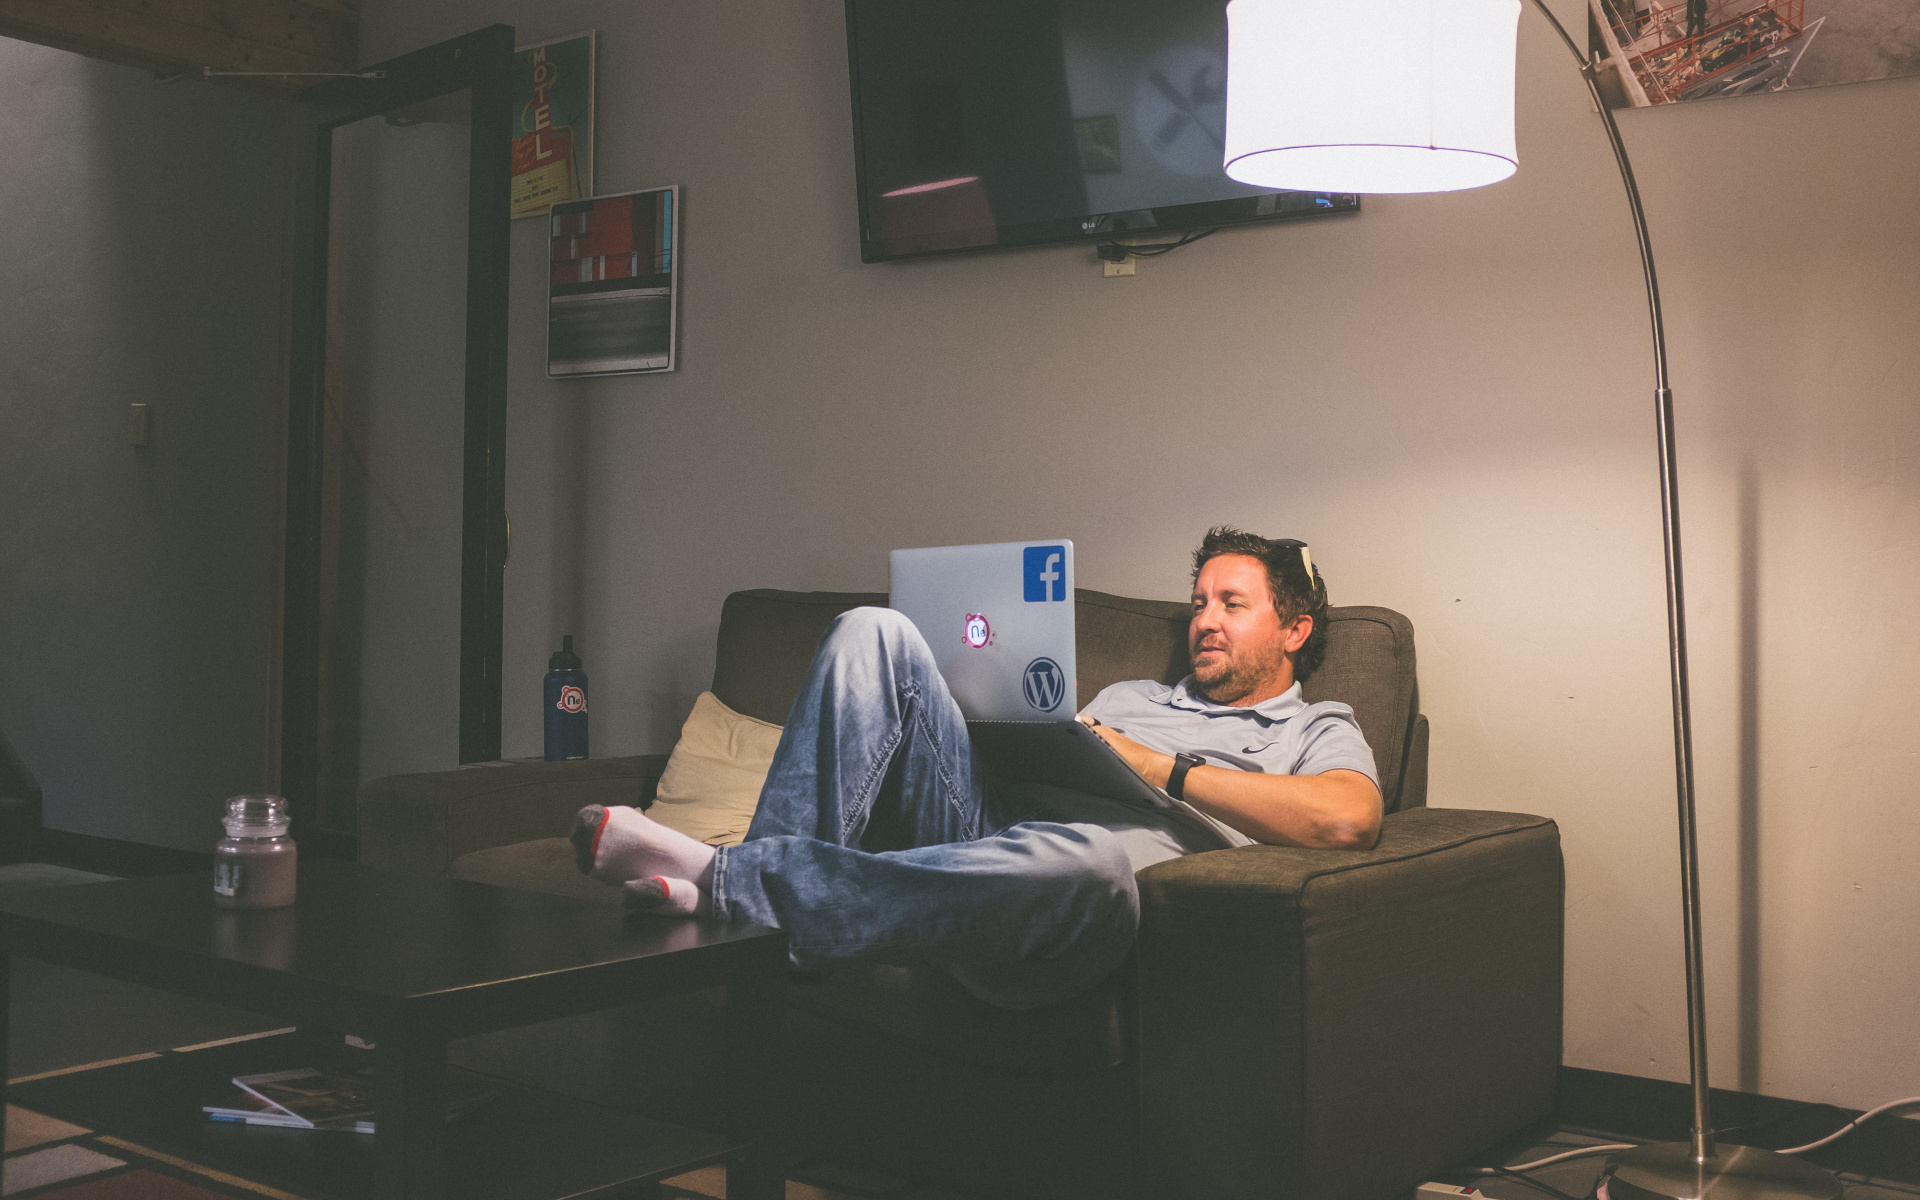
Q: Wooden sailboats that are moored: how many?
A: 0